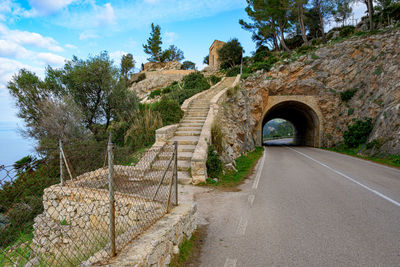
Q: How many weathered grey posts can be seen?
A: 3